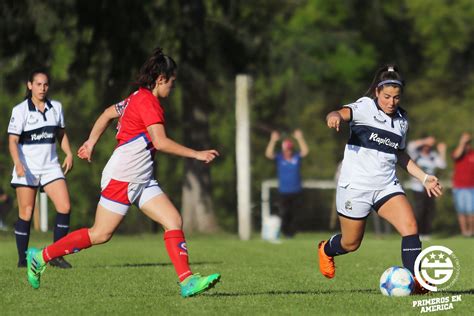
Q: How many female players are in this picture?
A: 3